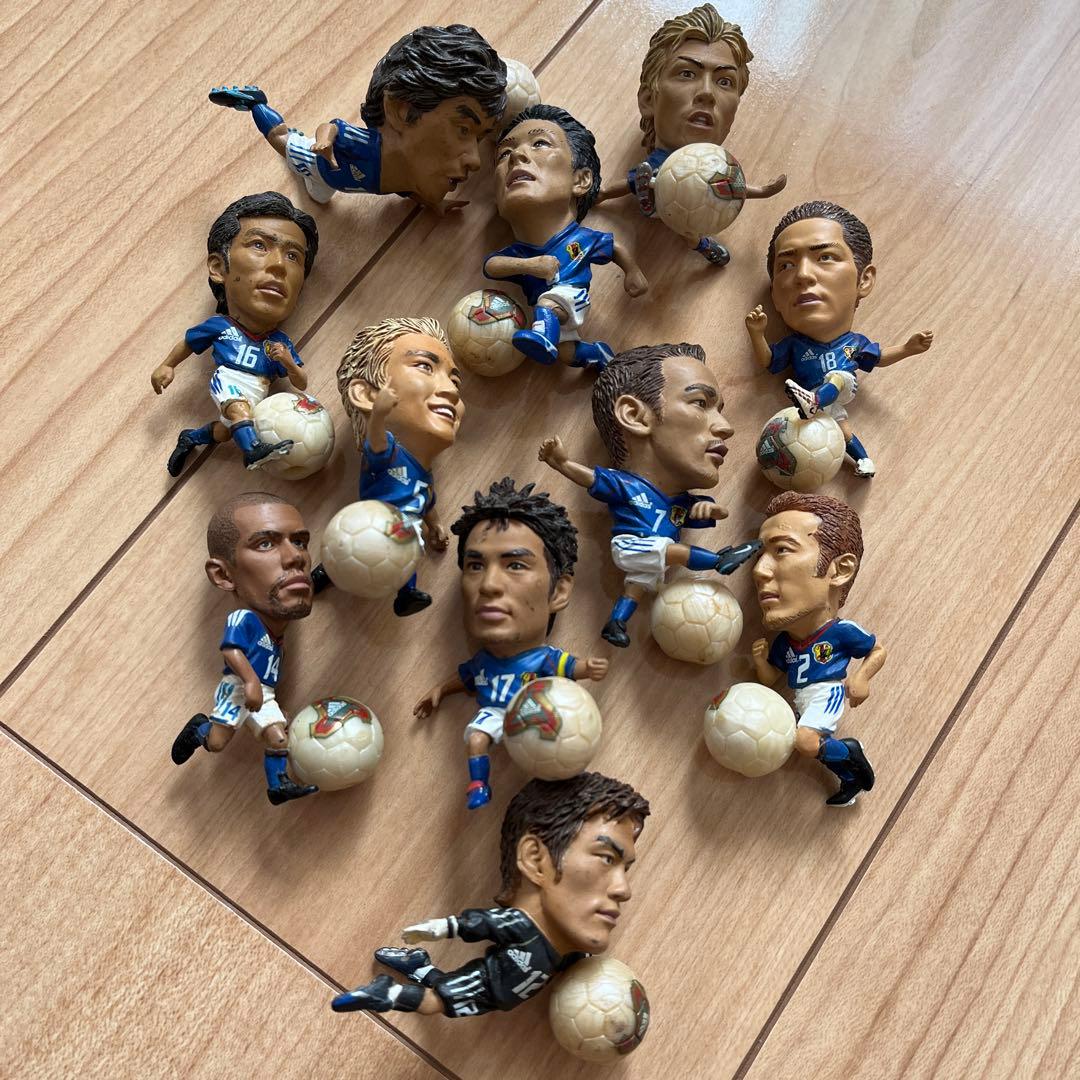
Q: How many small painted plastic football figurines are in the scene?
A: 11